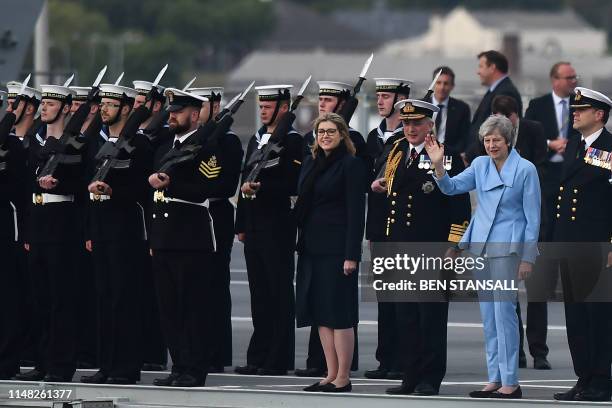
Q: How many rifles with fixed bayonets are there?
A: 11